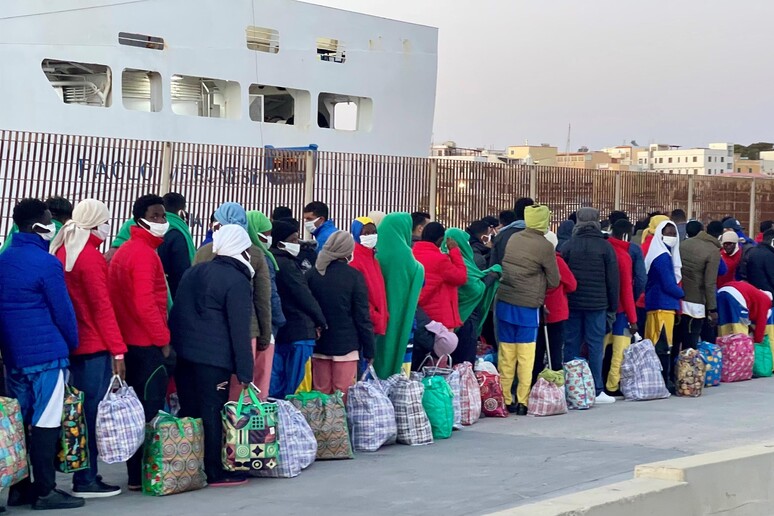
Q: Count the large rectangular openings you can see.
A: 5